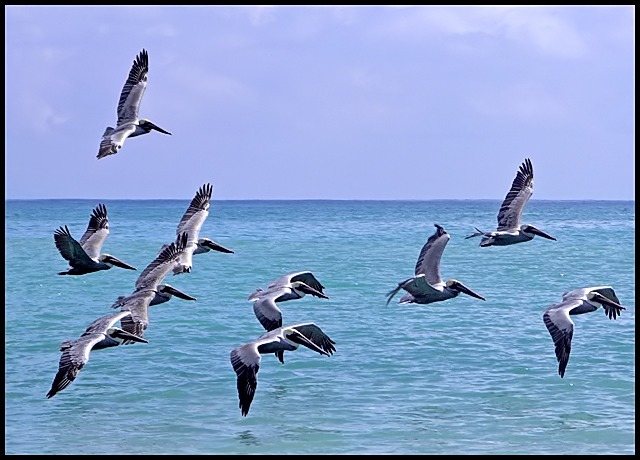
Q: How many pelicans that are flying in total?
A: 10